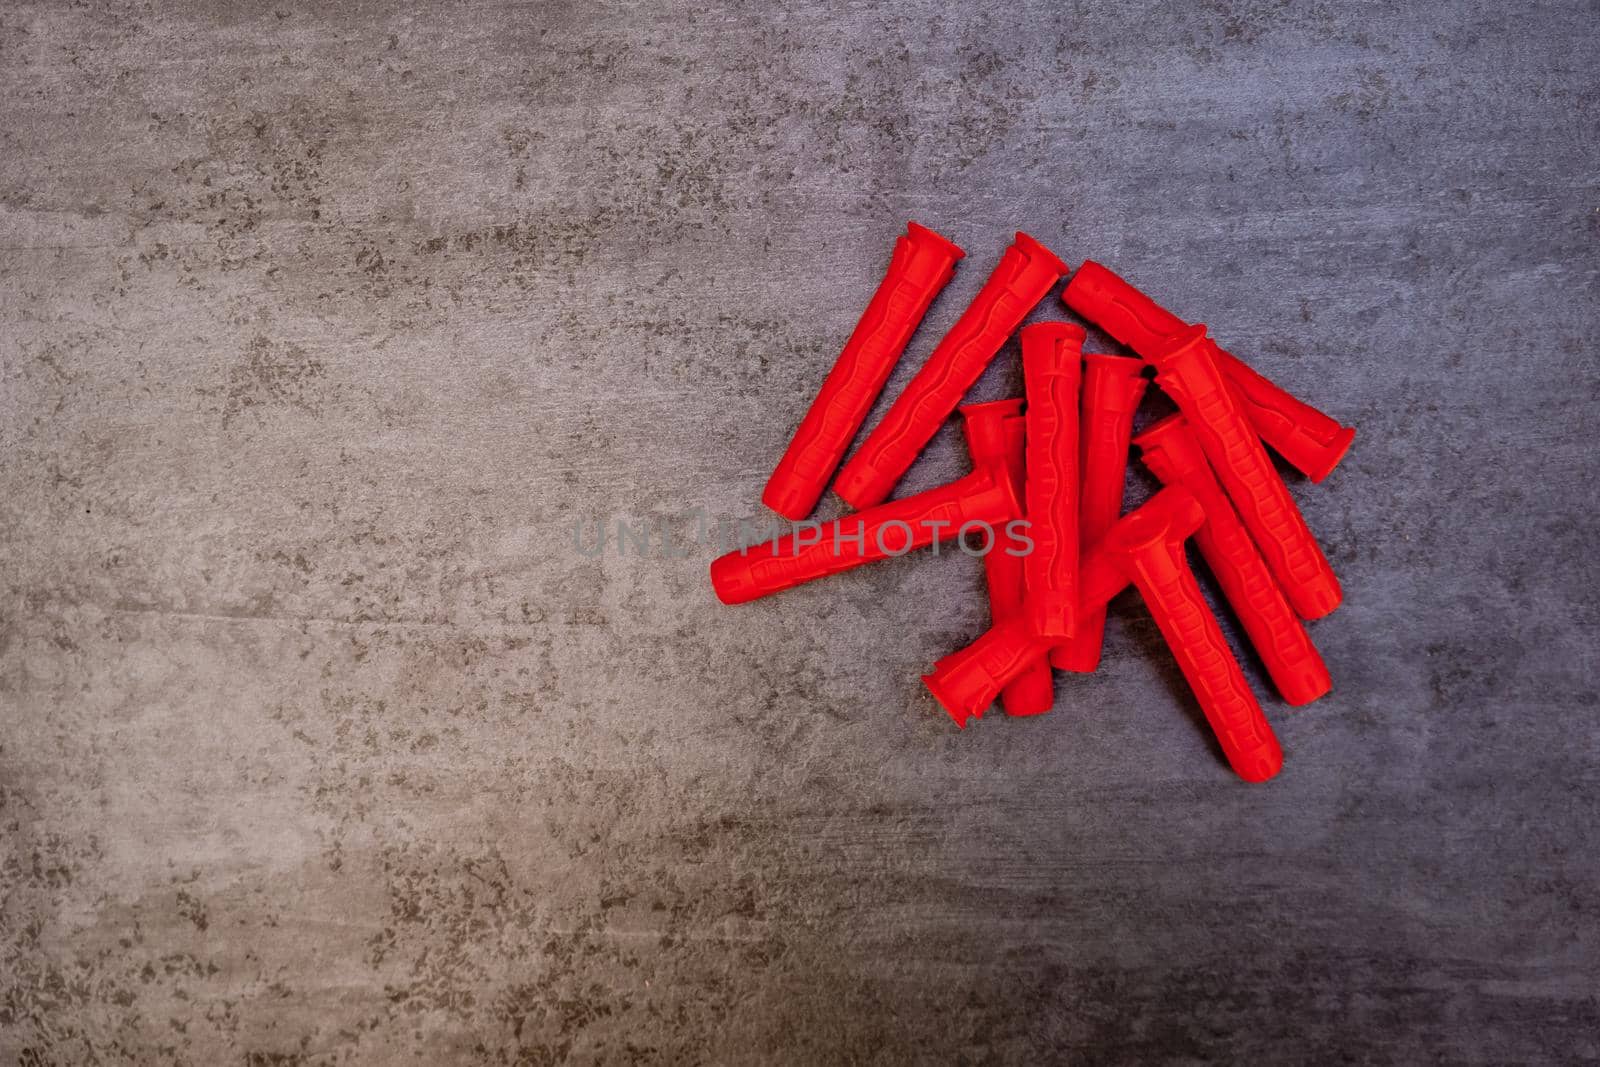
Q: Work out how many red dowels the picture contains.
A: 11